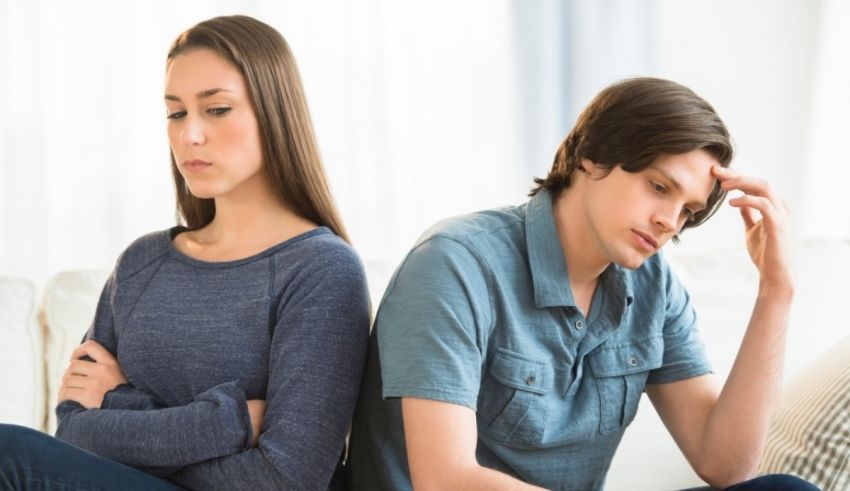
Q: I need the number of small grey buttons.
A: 3